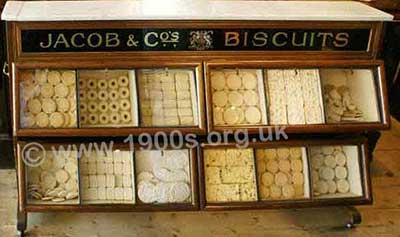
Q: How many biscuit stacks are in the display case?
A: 12